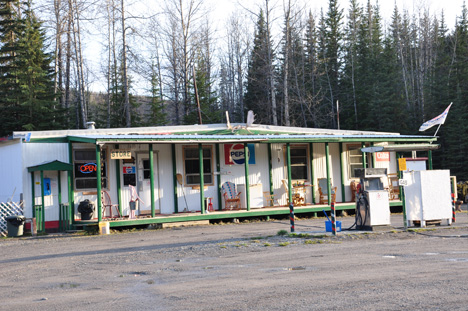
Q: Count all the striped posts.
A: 3